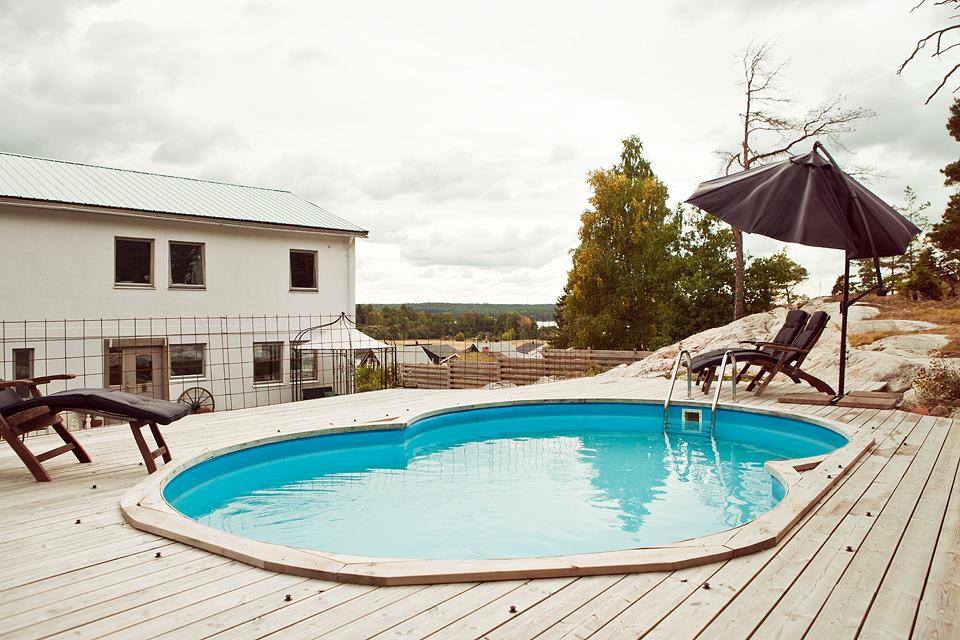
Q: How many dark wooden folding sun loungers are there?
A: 3